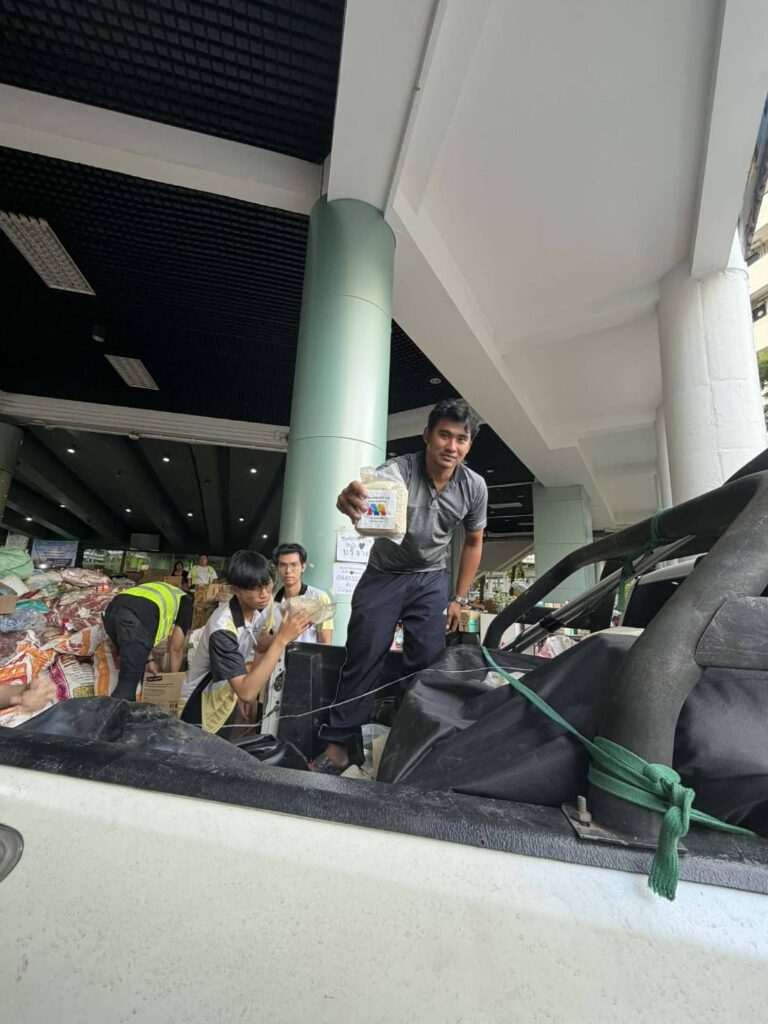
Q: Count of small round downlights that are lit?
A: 9